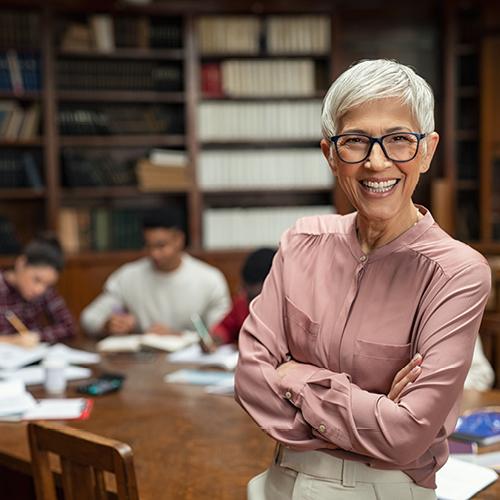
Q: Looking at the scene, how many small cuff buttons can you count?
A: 2